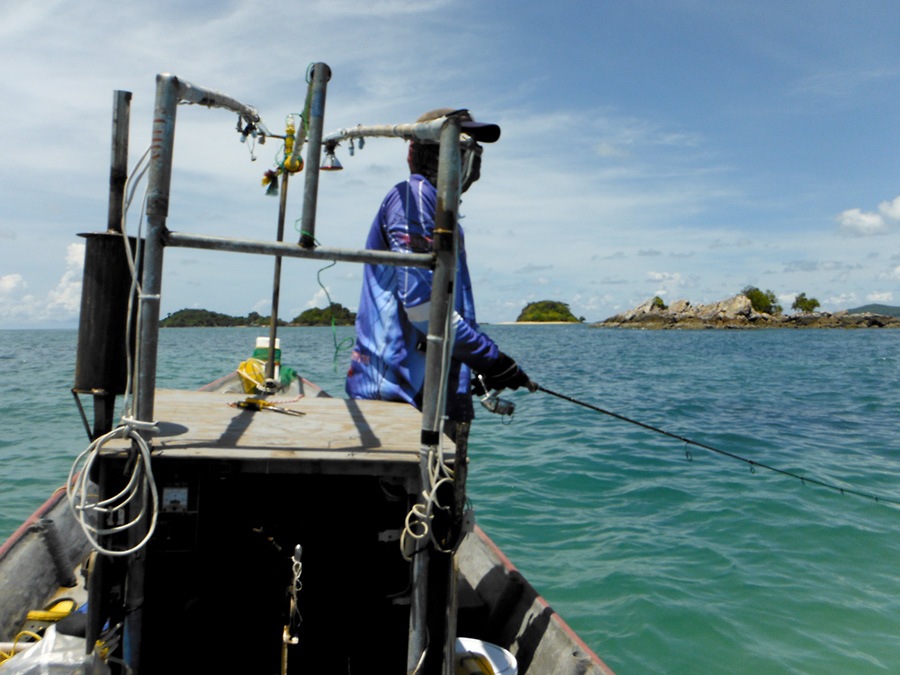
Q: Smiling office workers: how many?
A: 0